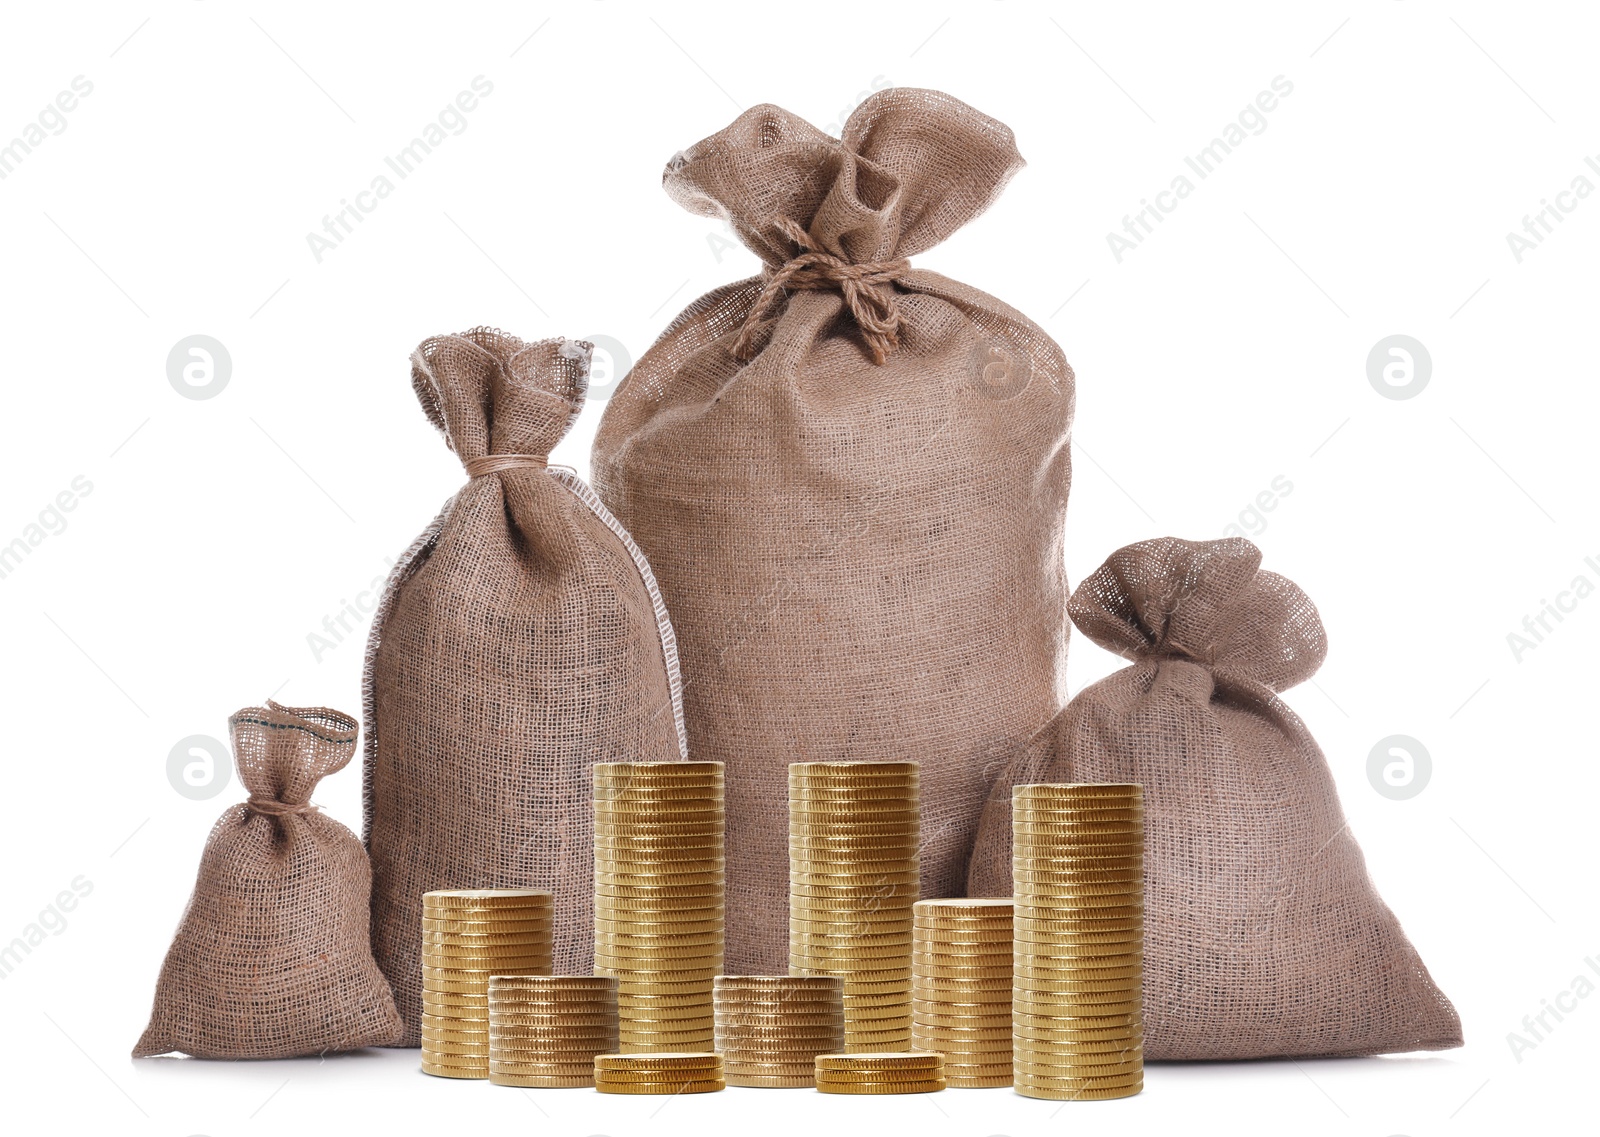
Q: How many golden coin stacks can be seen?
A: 9